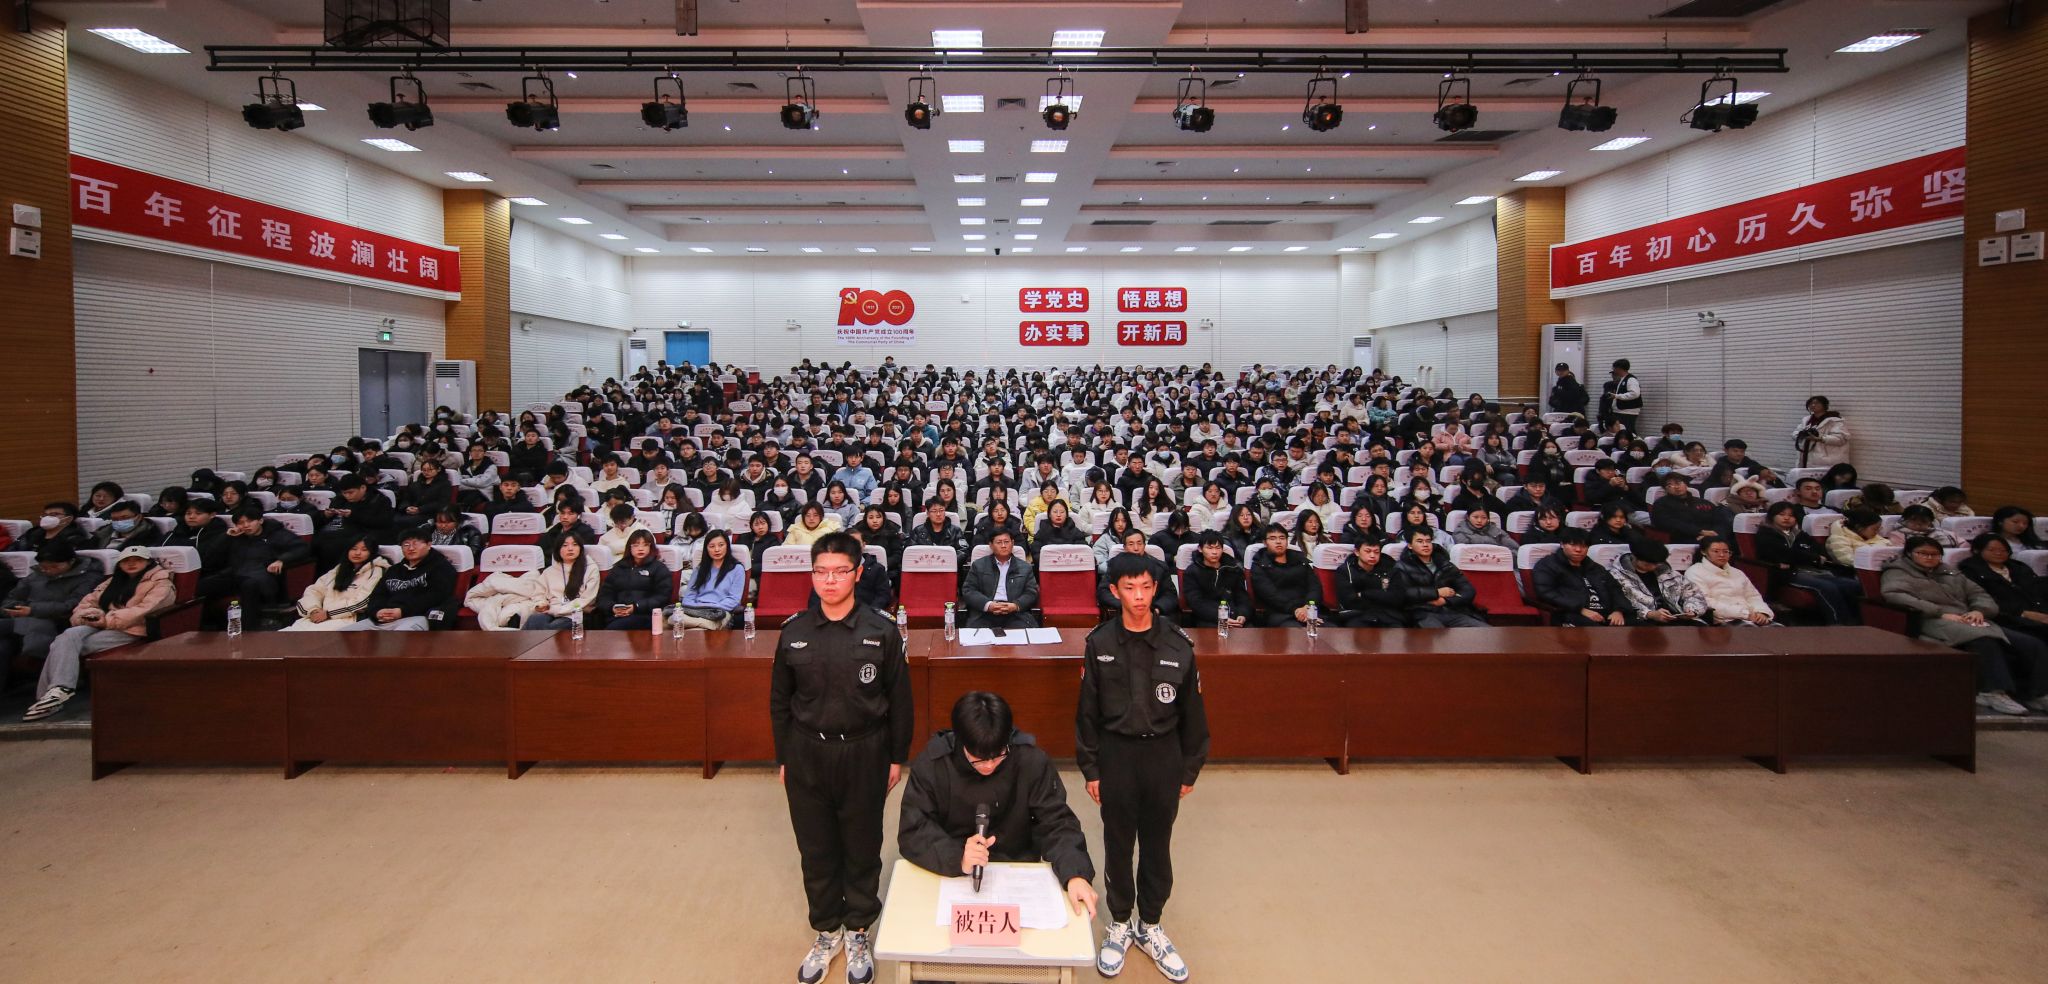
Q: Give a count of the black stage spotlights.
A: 12